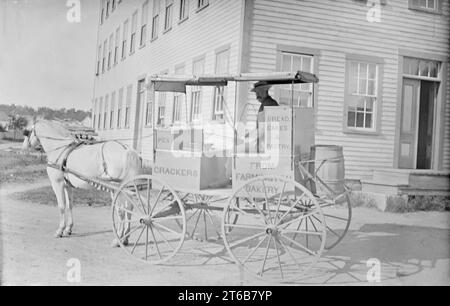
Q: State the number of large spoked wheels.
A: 4